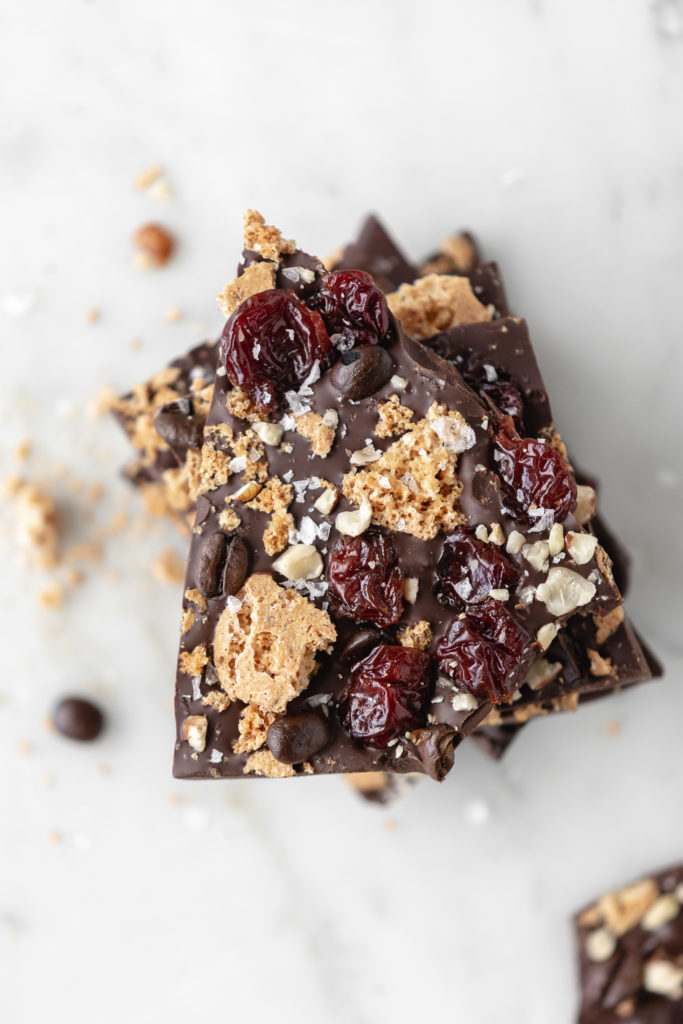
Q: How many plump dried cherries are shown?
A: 7